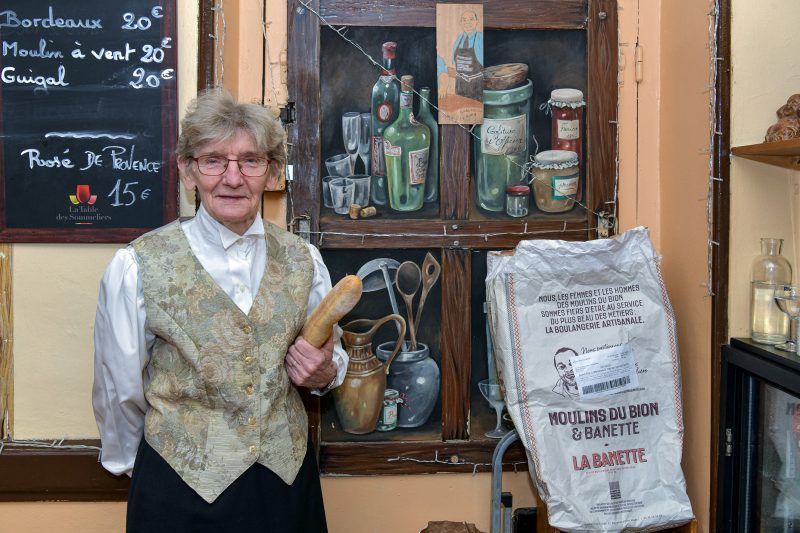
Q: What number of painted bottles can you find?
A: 3